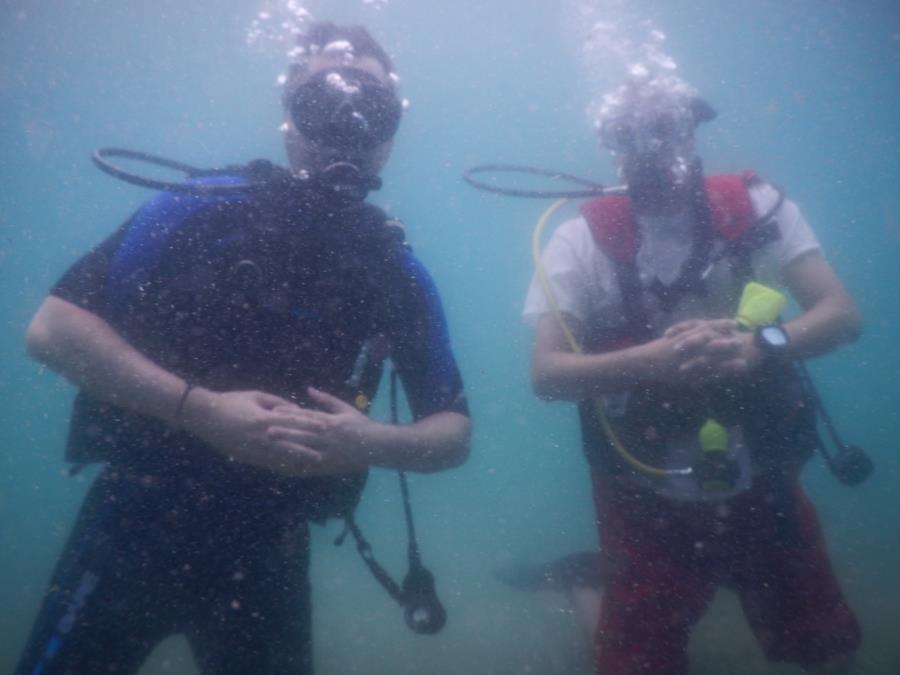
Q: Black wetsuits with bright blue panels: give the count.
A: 1